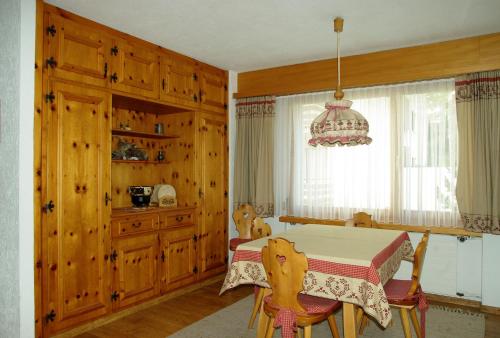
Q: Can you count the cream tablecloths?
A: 1